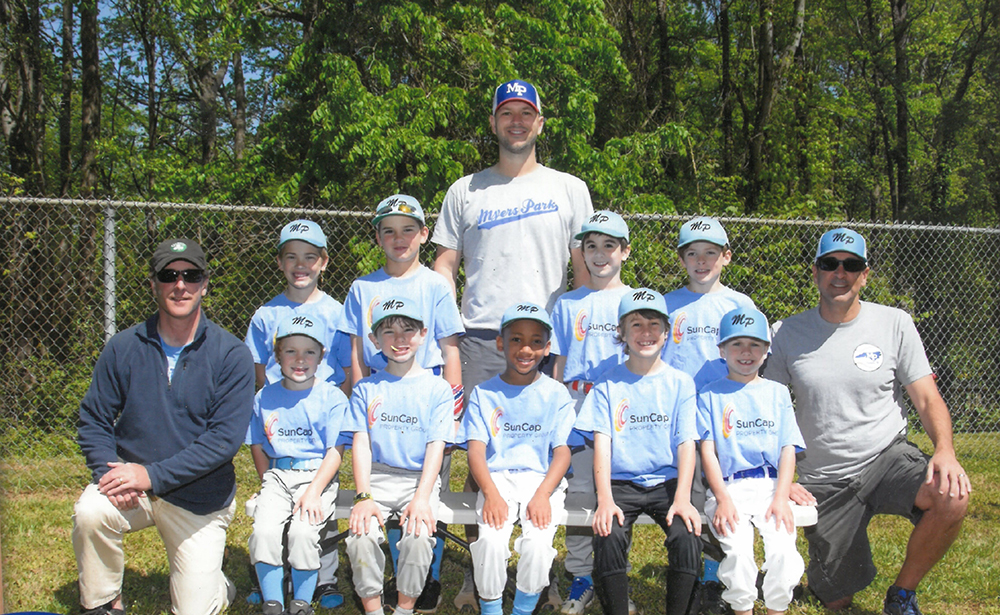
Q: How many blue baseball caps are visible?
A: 11